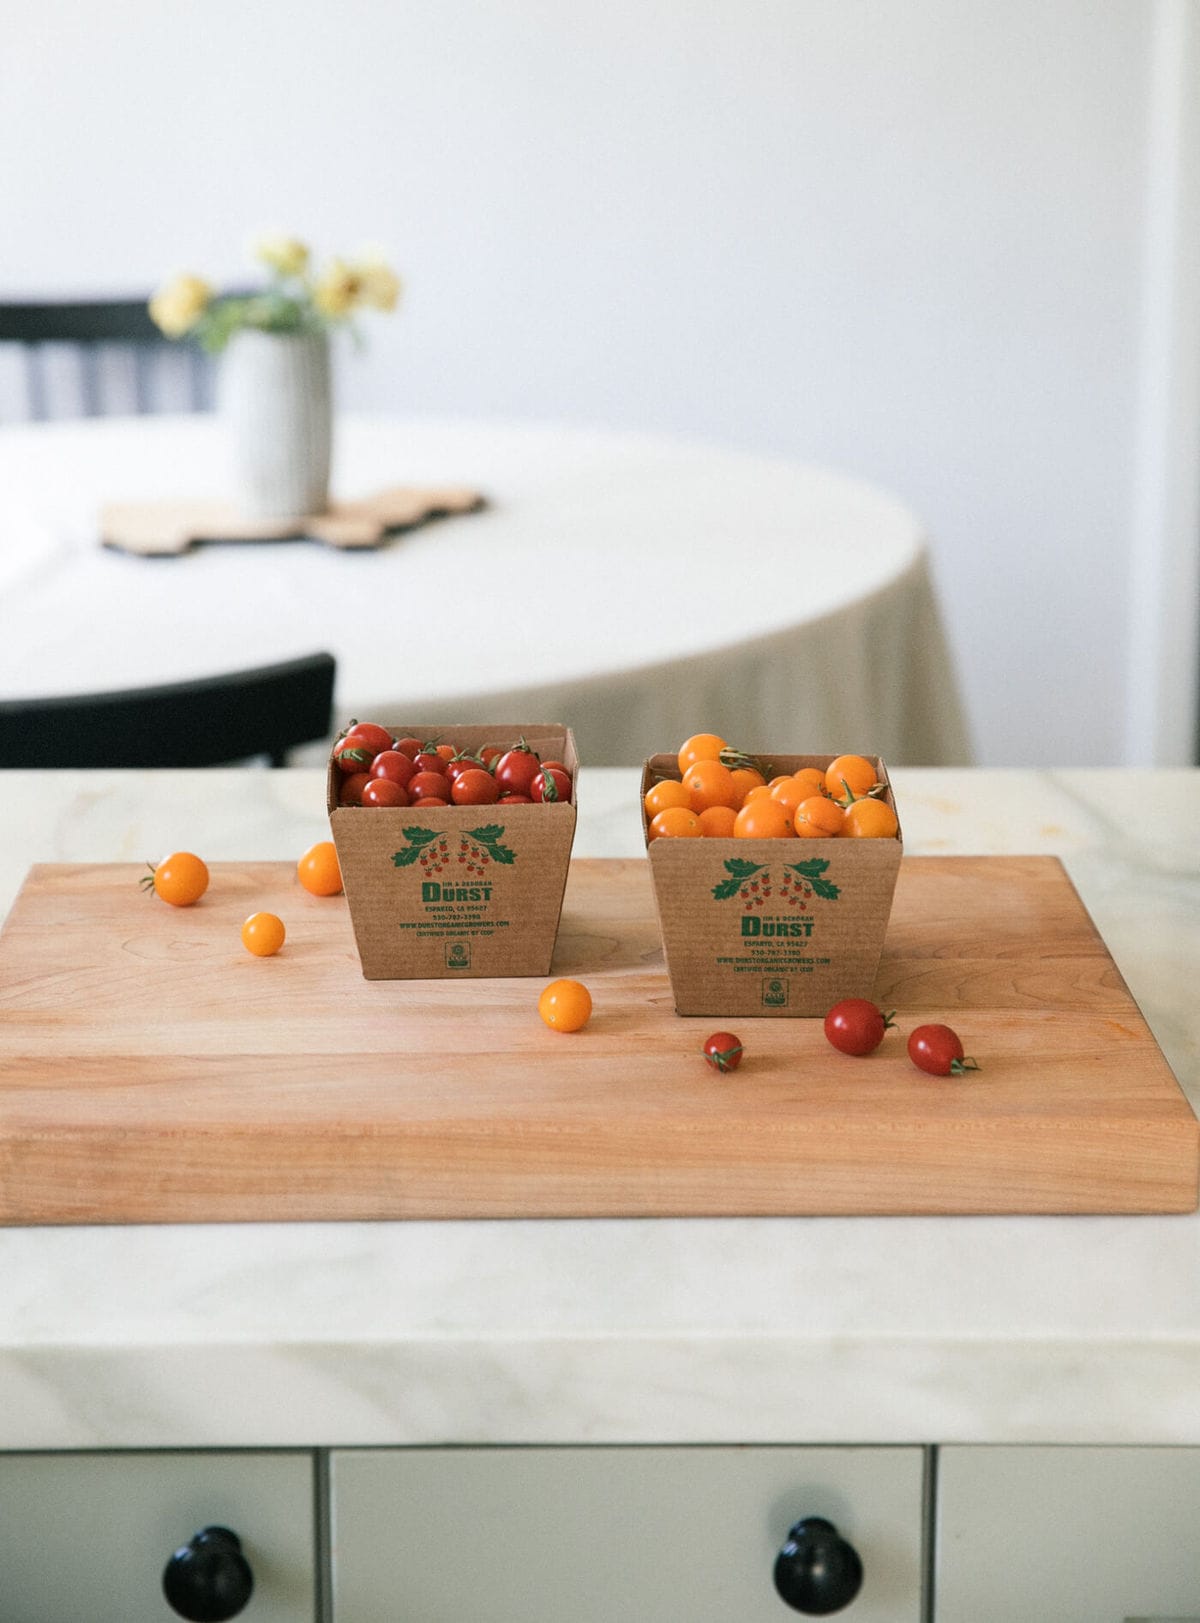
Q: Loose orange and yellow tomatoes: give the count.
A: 4